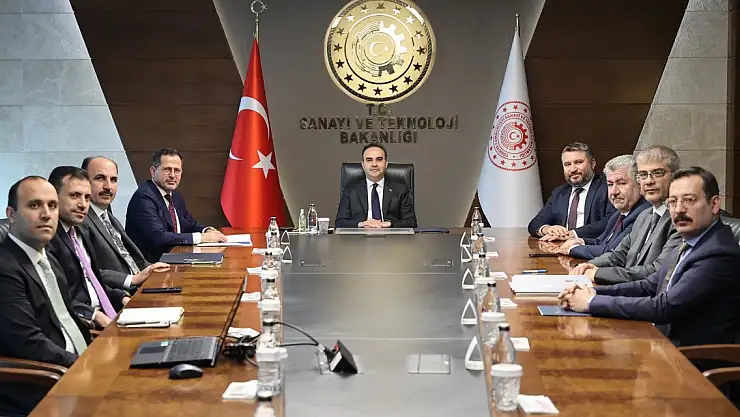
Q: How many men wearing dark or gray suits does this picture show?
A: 9